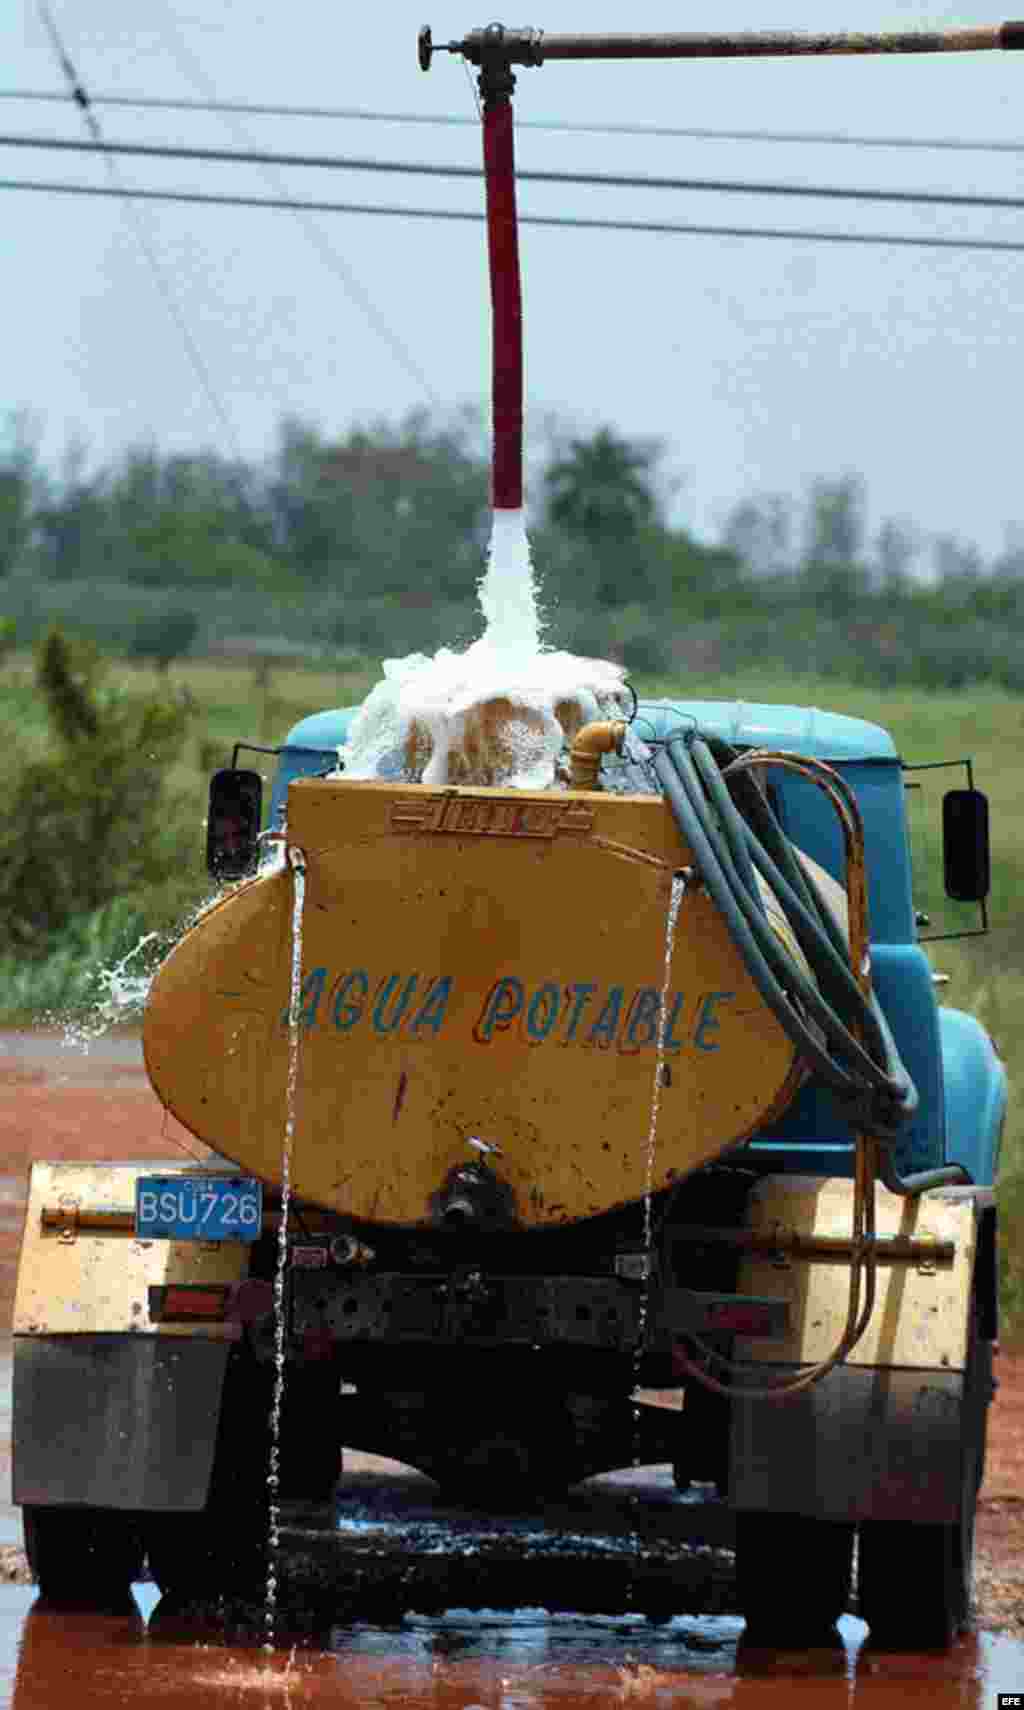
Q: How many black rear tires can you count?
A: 4